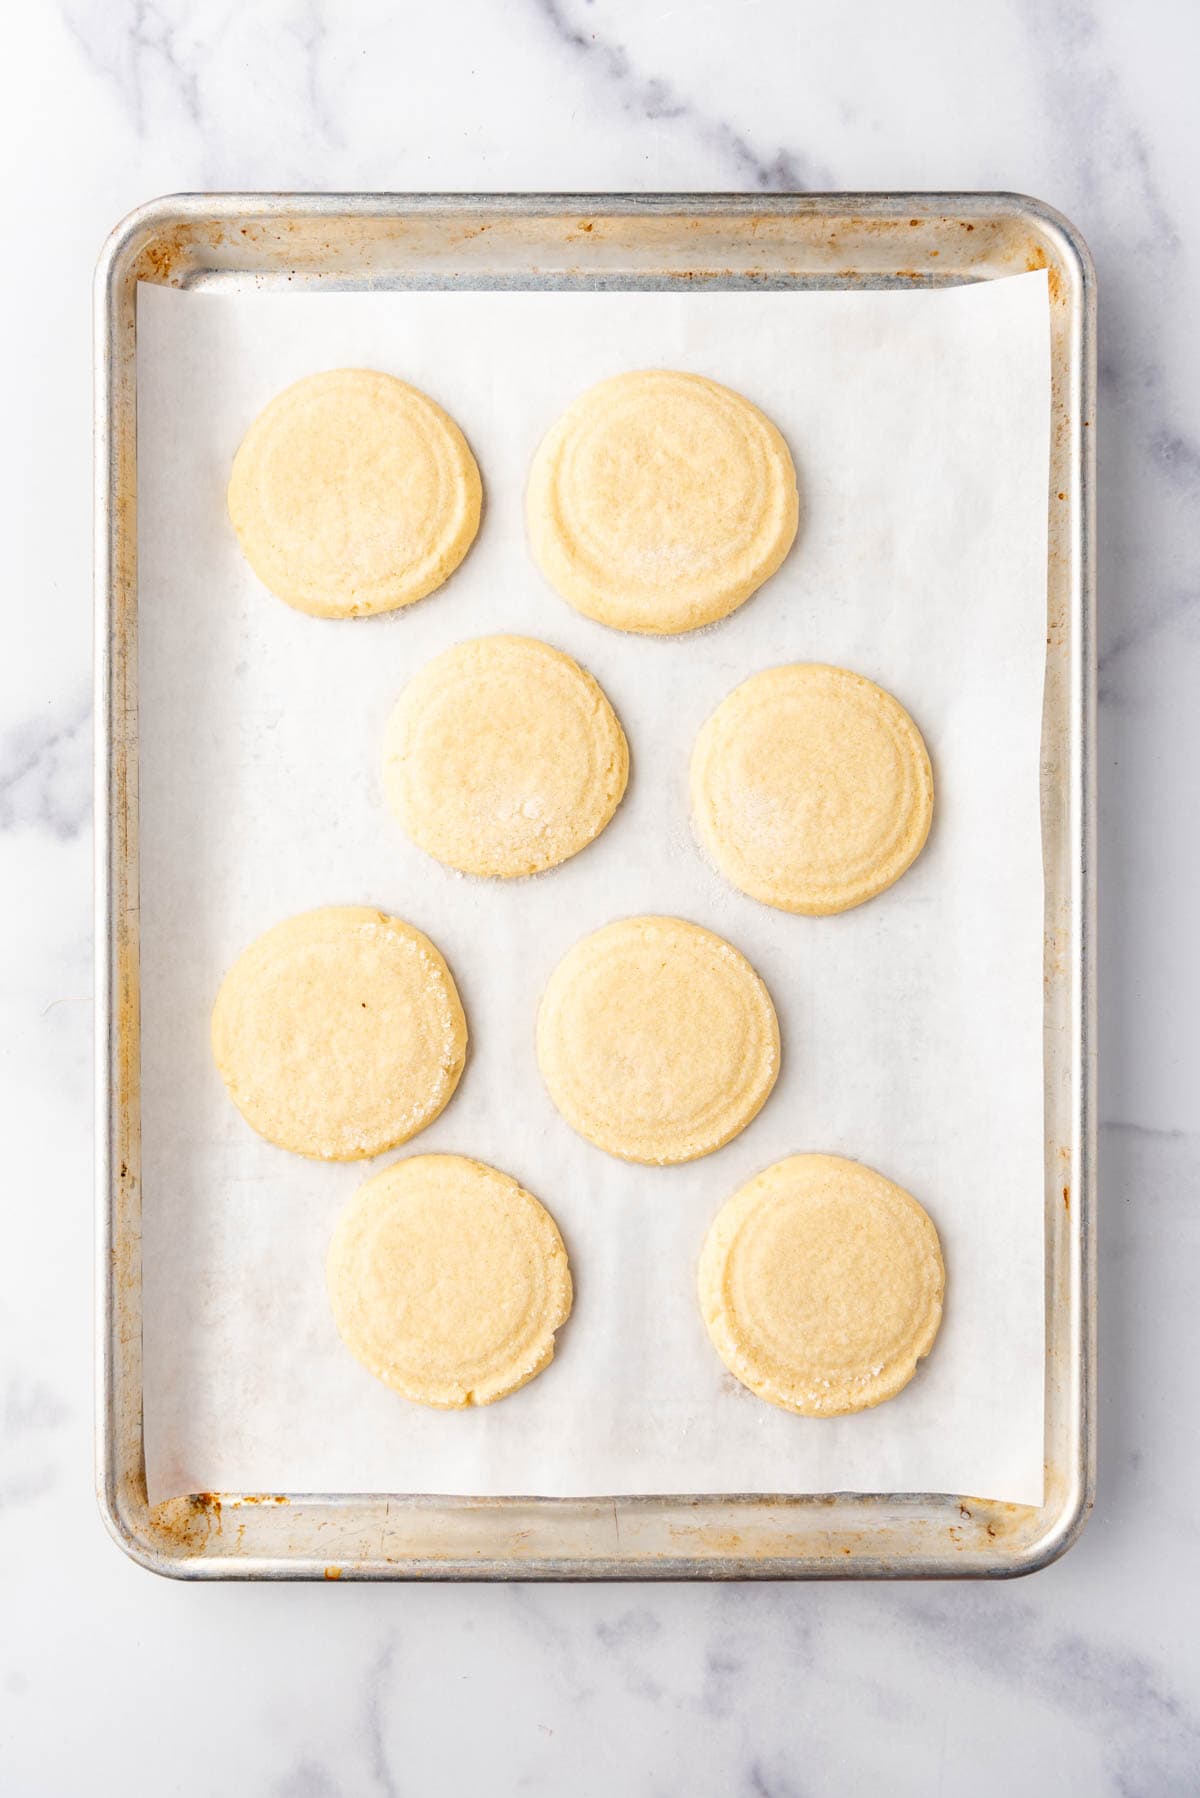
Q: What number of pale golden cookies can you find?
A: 8